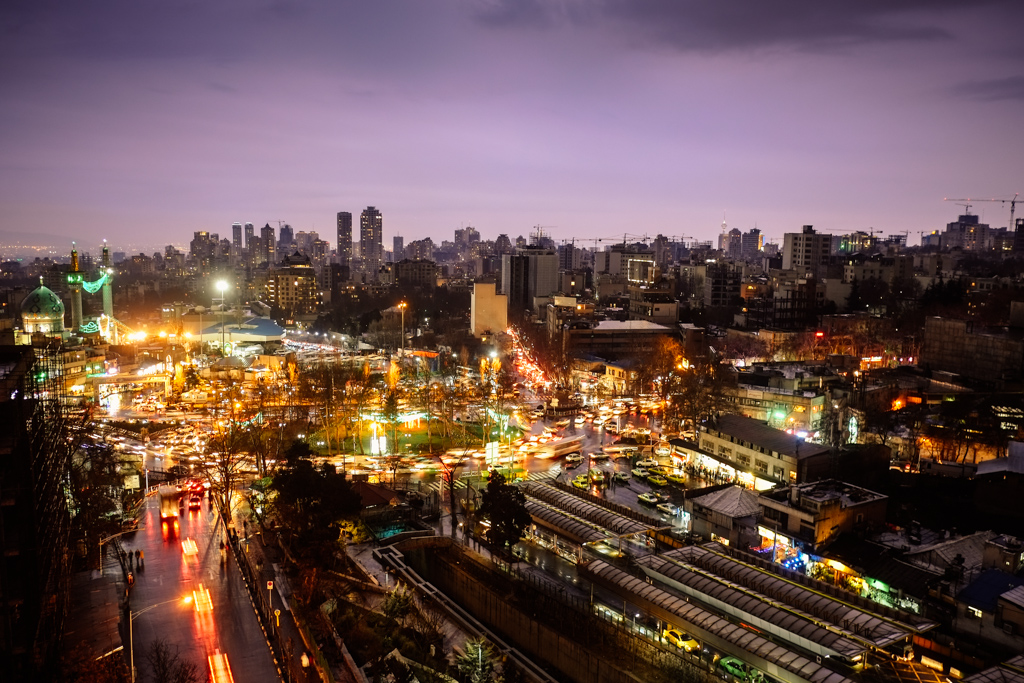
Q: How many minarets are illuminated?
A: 2